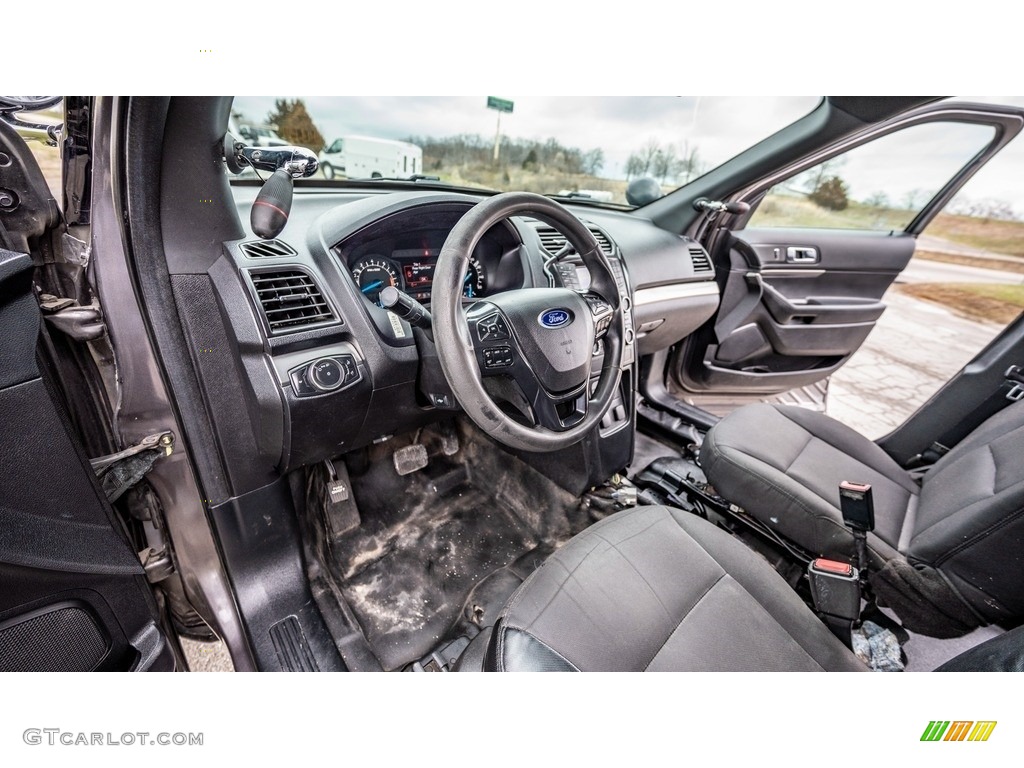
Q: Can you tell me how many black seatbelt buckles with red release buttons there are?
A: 2